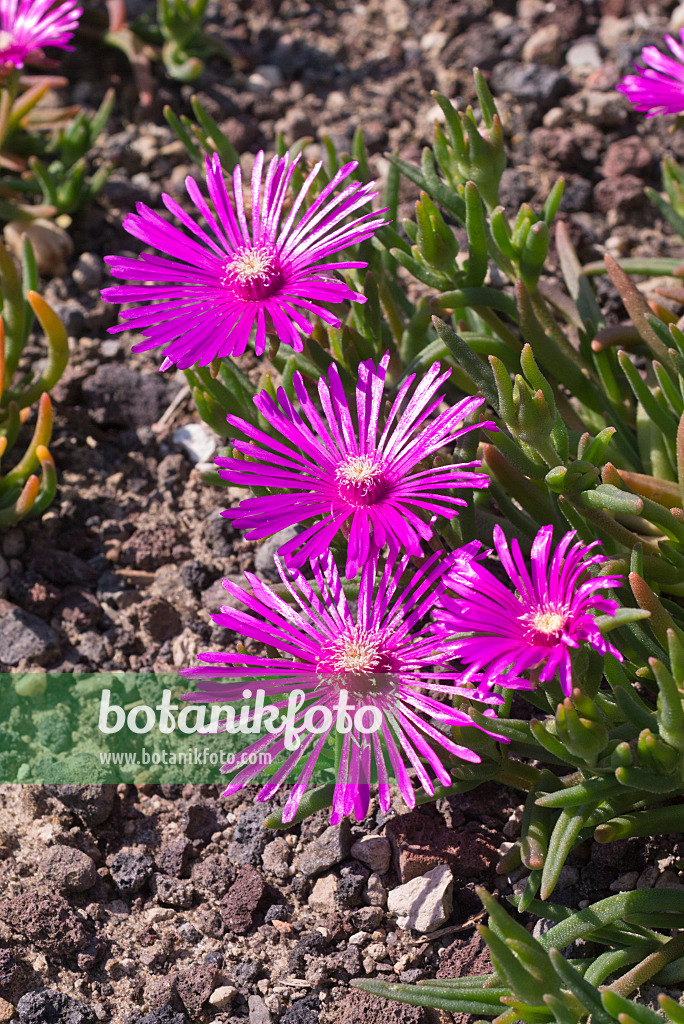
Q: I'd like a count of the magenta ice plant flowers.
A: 6